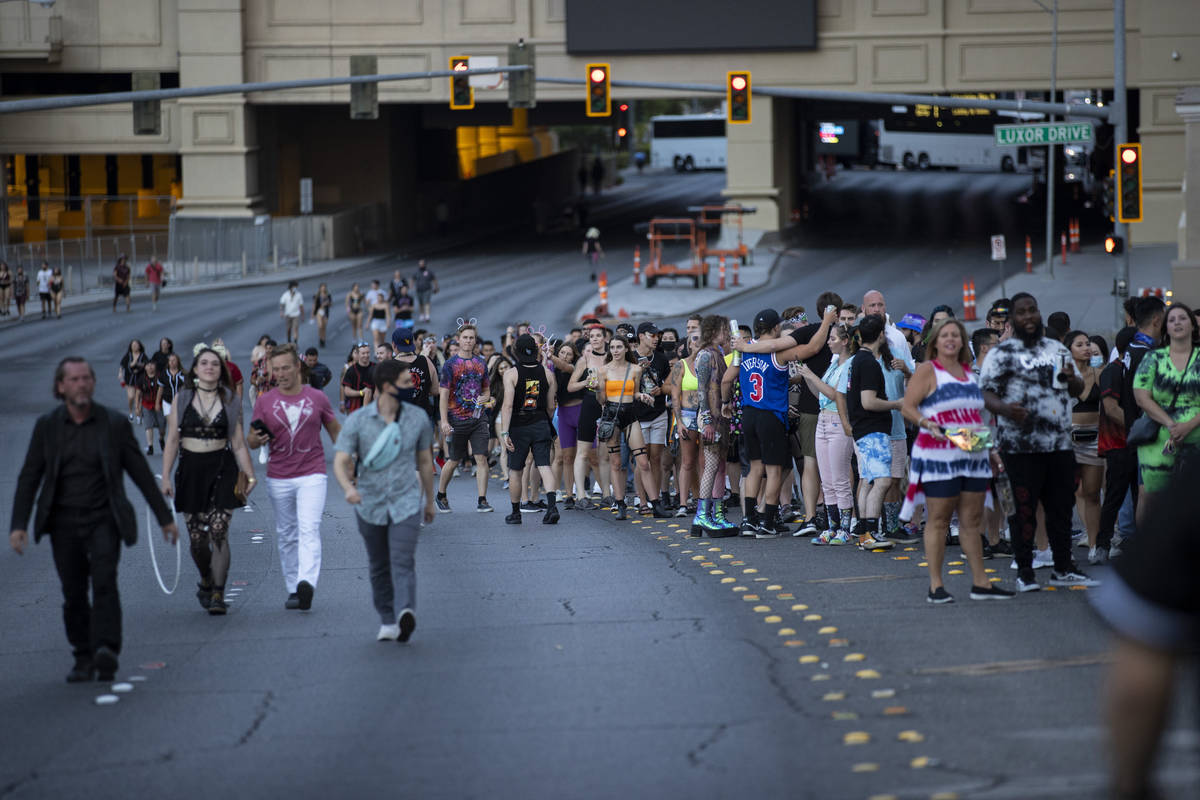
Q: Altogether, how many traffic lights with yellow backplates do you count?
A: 4